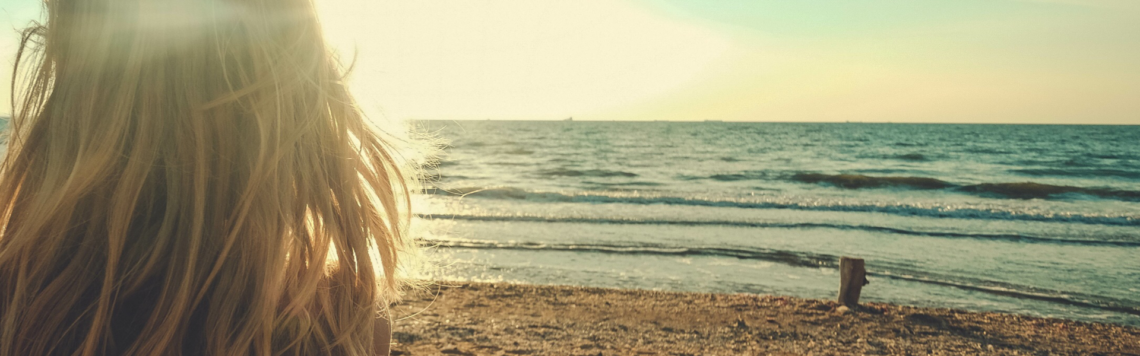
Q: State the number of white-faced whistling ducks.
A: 0